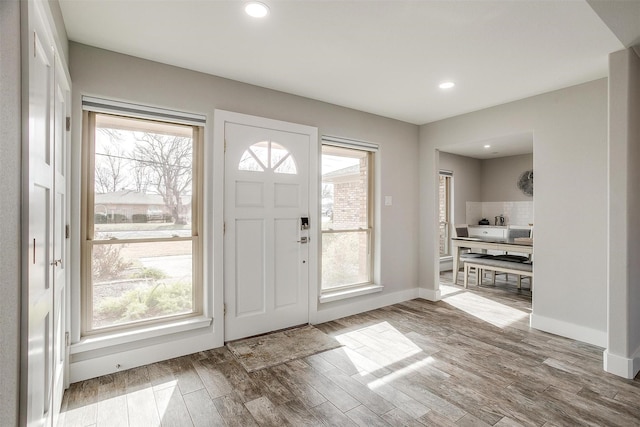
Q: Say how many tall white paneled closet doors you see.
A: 2